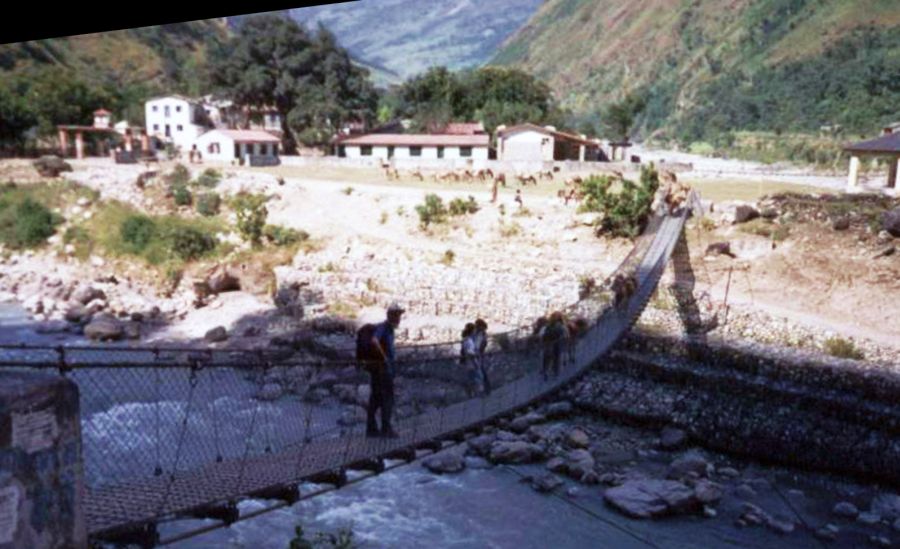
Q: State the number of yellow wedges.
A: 0